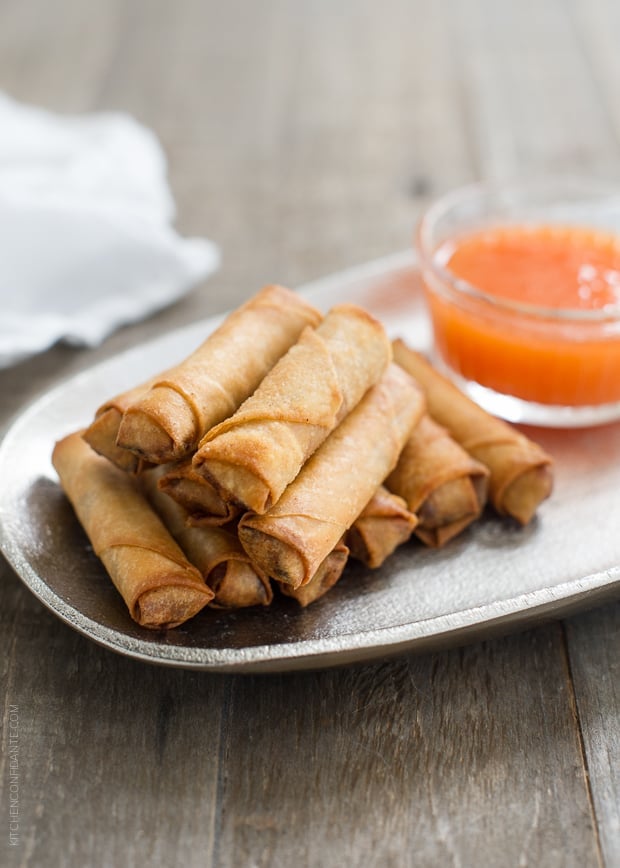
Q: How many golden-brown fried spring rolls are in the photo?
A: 11